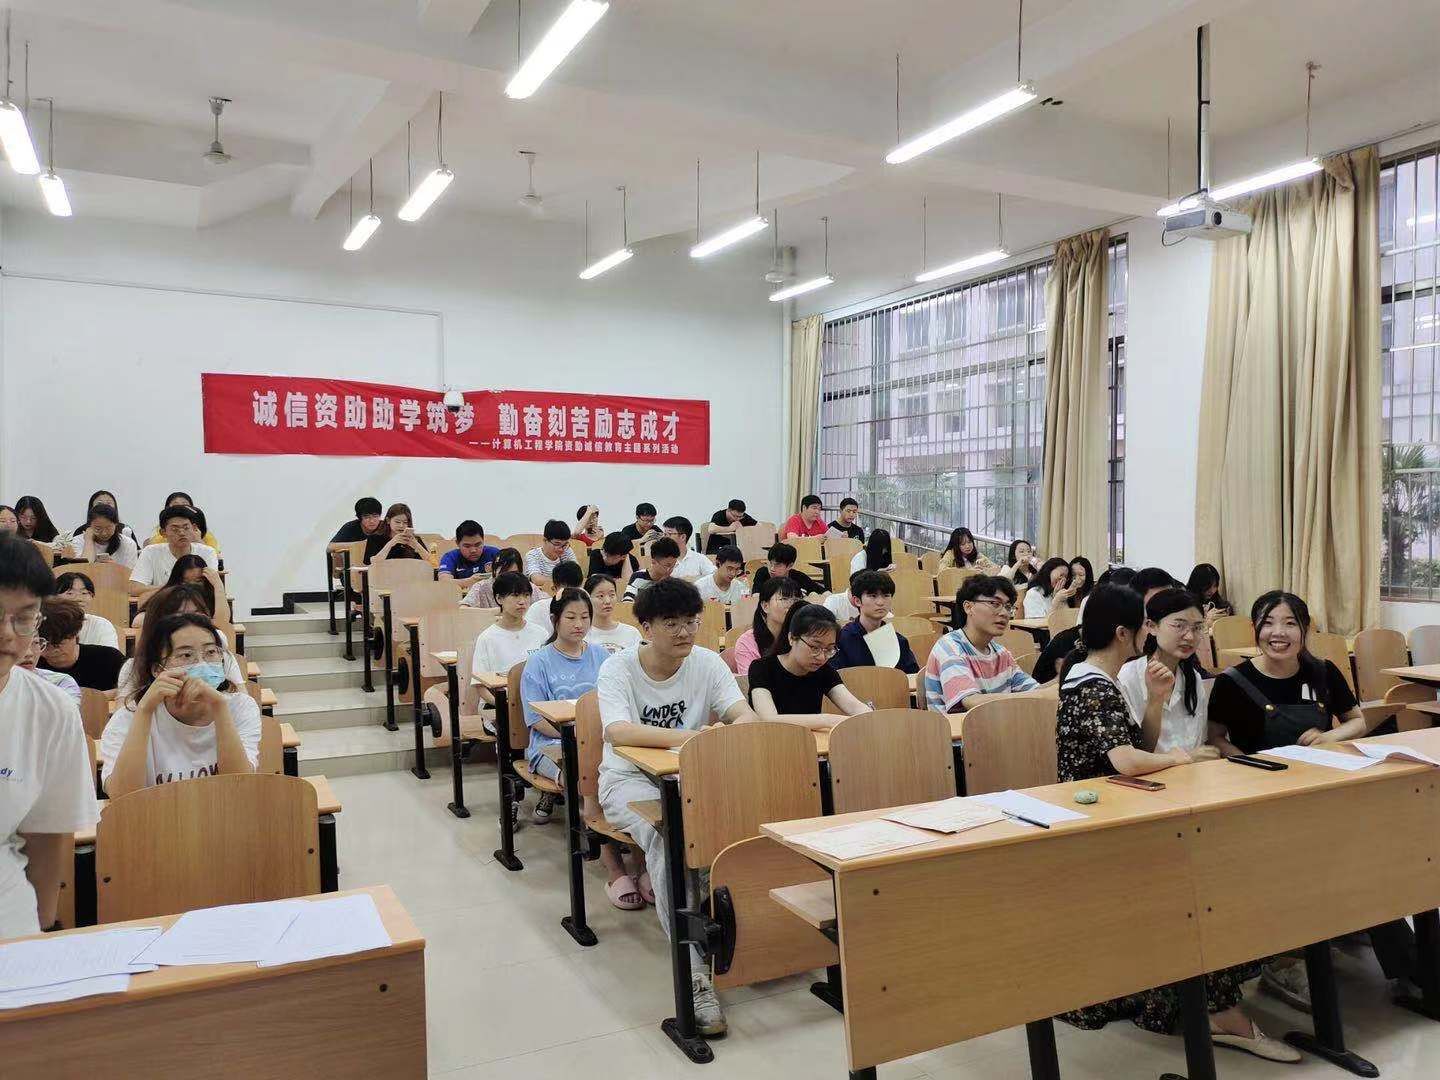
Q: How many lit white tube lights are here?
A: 11